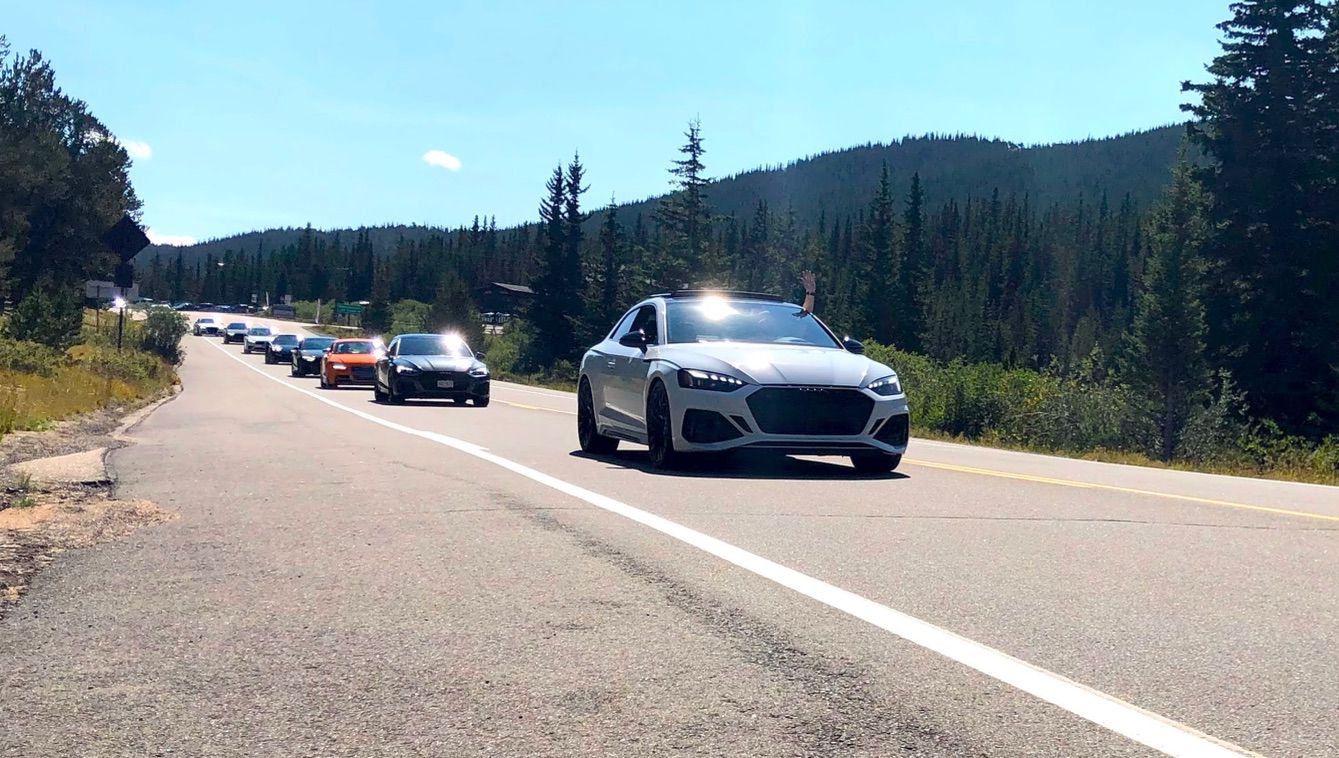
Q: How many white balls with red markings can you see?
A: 0